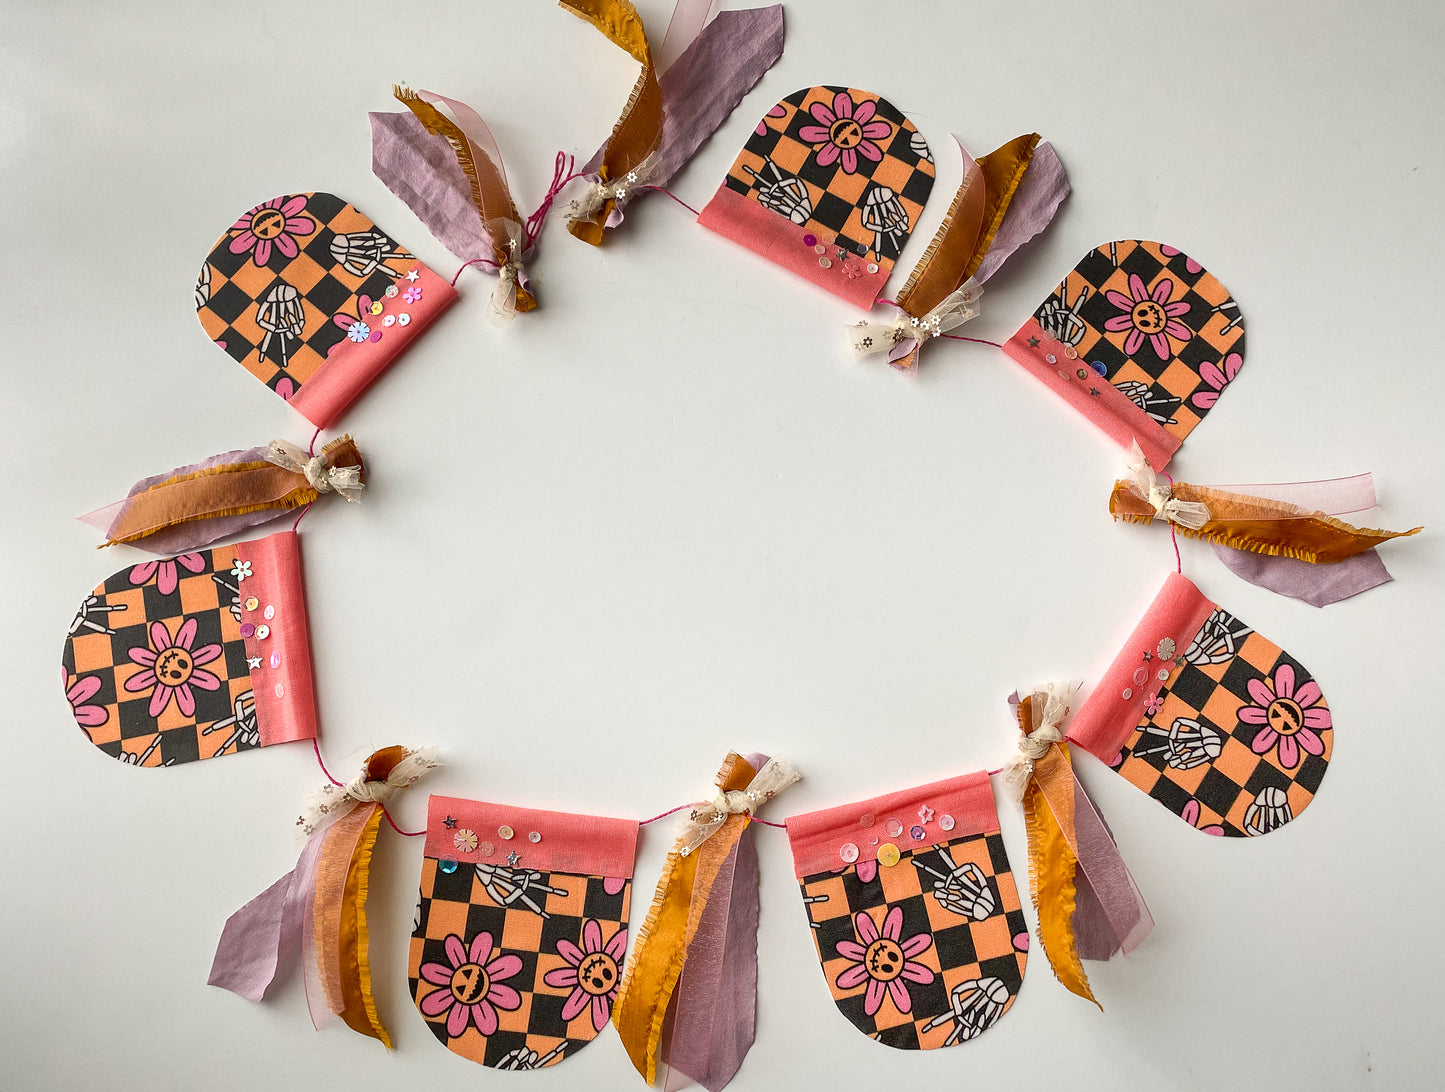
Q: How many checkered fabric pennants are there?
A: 7